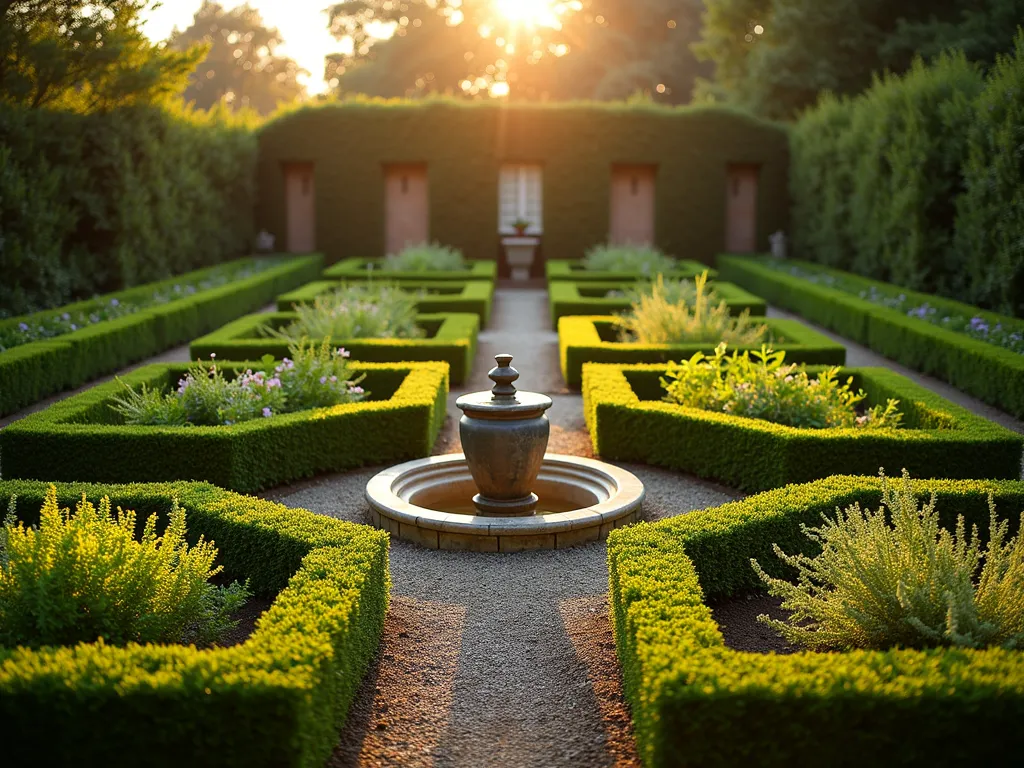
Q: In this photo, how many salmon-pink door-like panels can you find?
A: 4